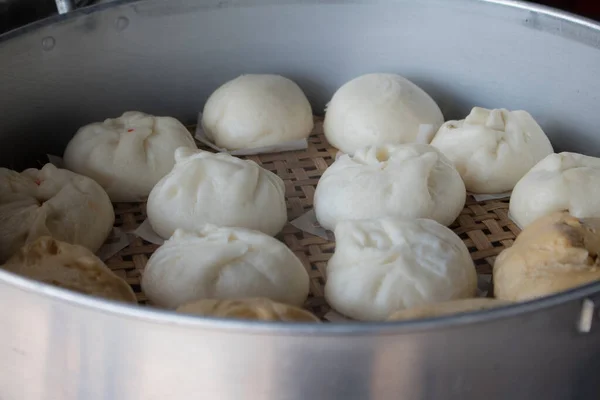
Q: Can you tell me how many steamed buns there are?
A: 14